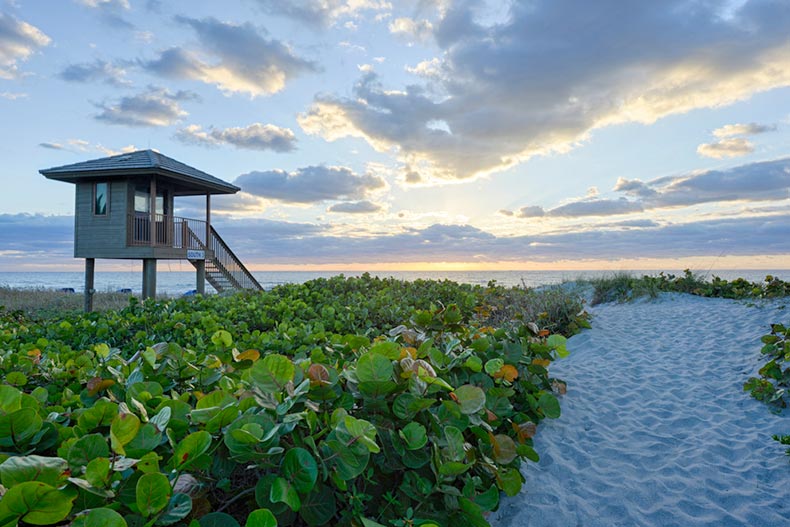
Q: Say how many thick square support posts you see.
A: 3